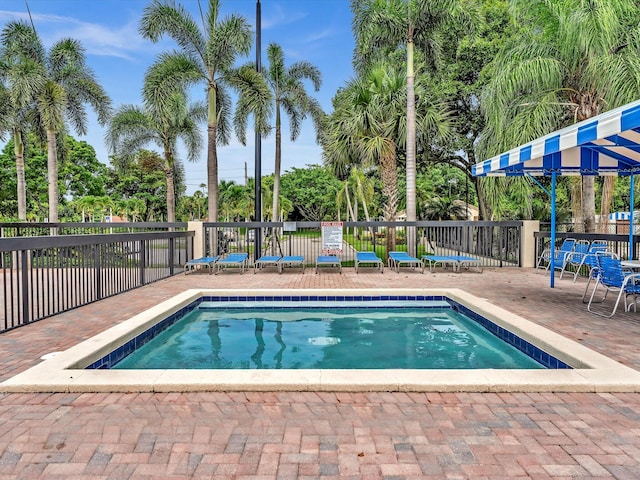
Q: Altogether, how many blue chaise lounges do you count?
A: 9